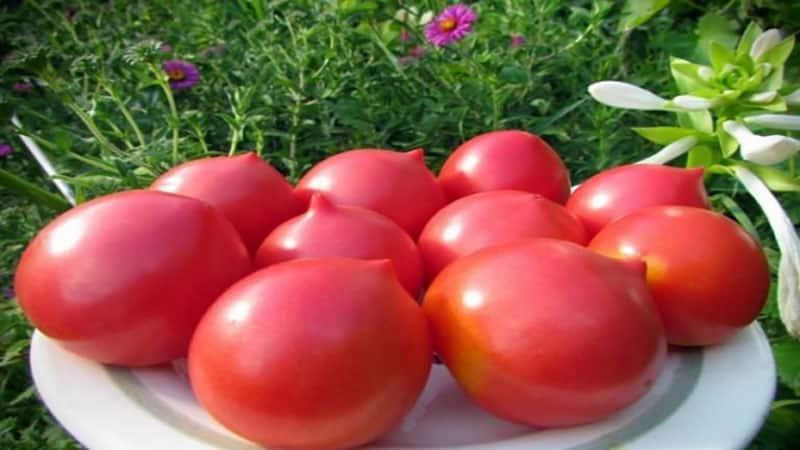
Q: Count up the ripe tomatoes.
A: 10